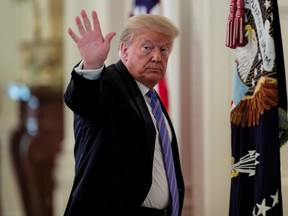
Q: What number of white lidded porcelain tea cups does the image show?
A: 0